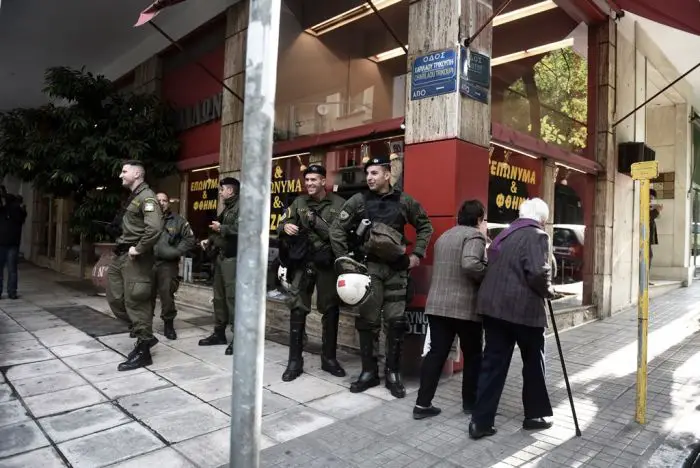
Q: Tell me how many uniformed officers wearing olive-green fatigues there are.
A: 5